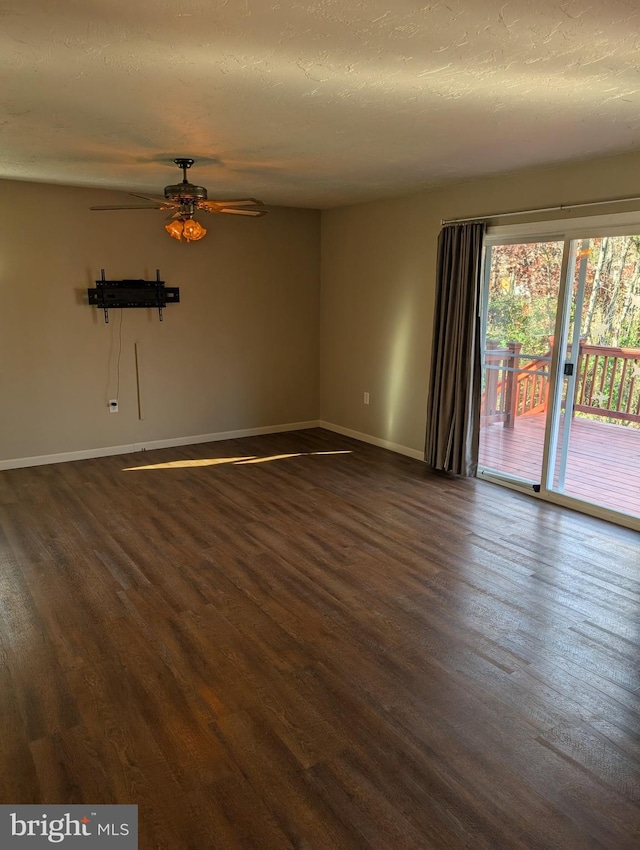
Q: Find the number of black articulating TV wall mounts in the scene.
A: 1